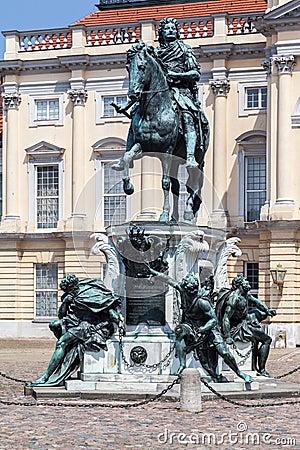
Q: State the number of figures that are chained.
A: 3